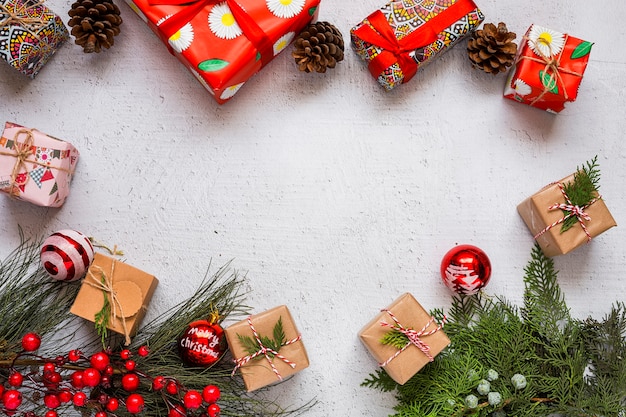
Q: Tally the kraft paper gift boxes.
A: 4